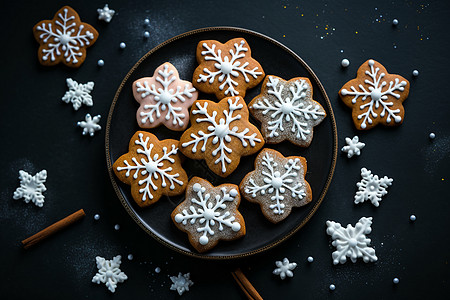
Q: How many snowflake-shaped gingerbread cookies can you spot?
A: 9